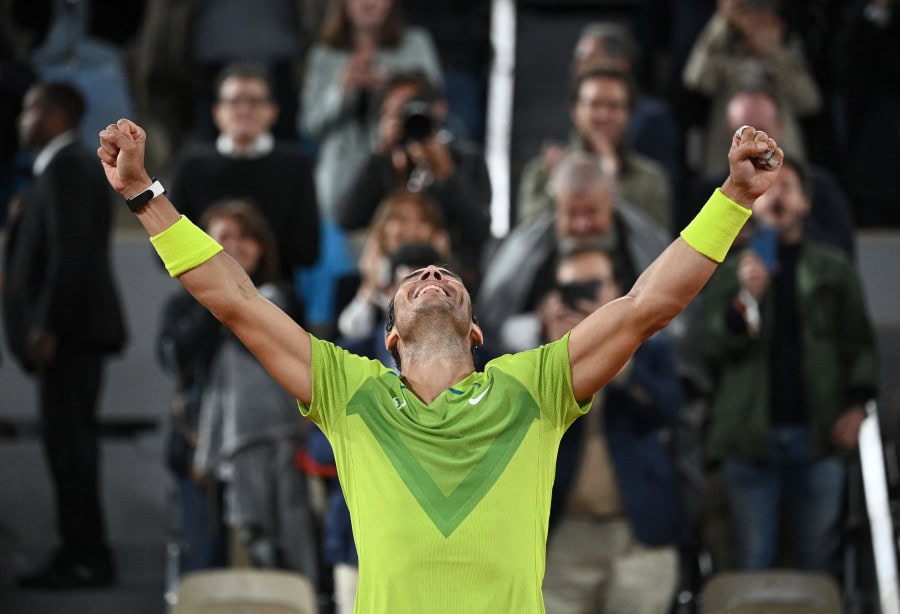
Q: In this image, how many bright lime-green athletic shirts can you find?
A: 1